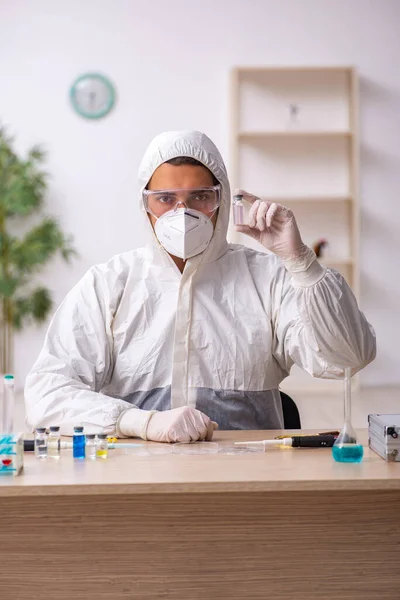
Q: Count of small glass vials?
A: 6